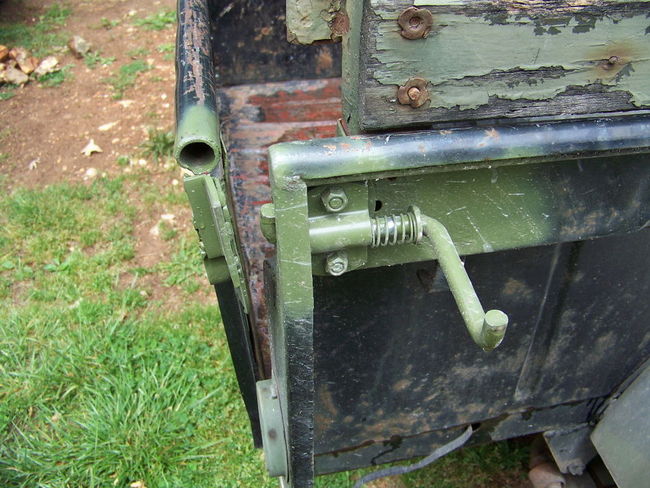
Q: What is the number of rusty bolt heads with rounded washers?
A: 2